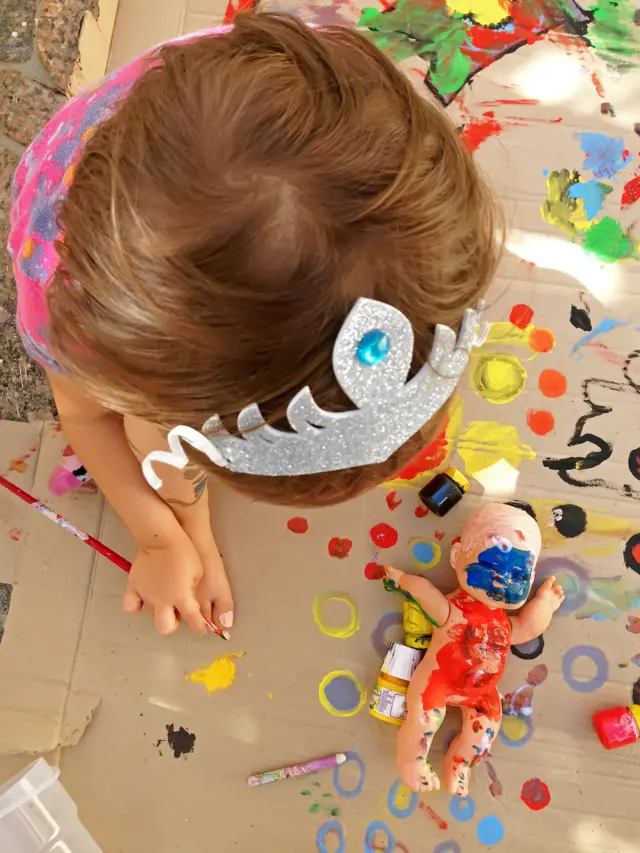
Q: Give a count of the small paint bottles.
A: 4